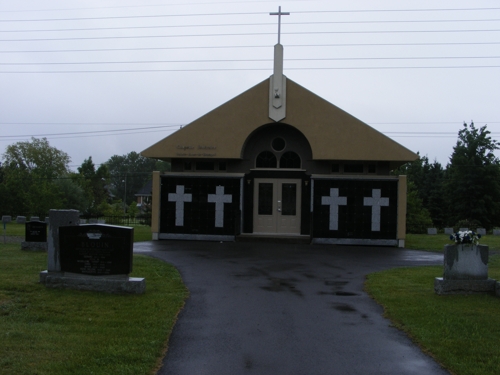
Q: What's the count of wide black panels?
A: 2